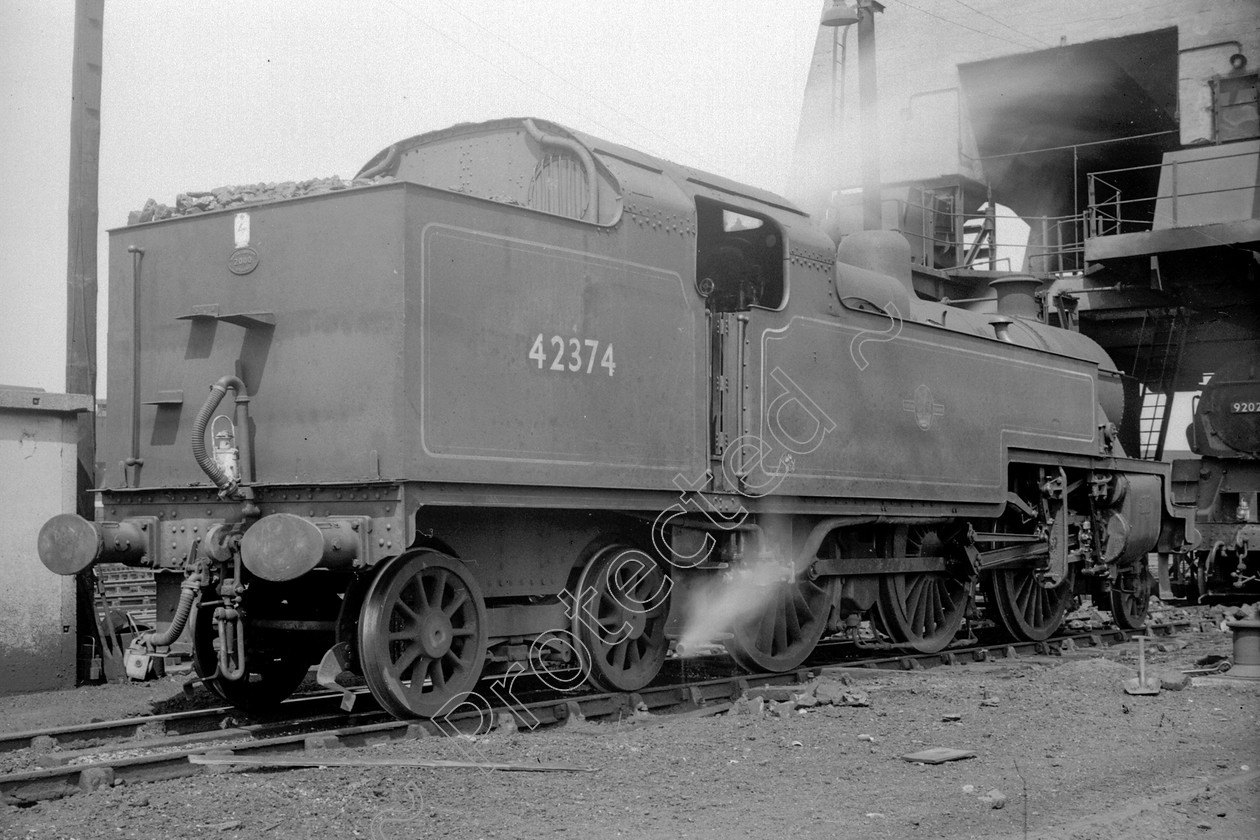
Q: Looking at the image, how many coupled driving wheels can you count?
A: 3